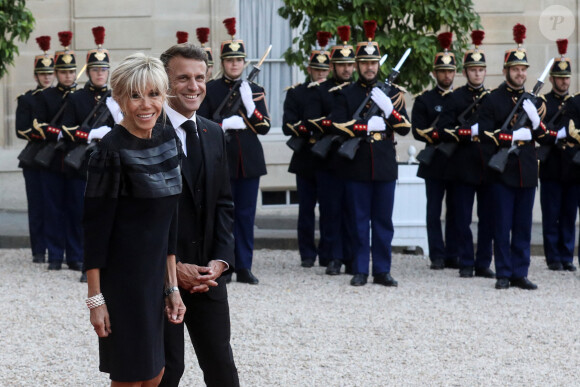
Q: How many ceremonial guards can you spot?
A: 13